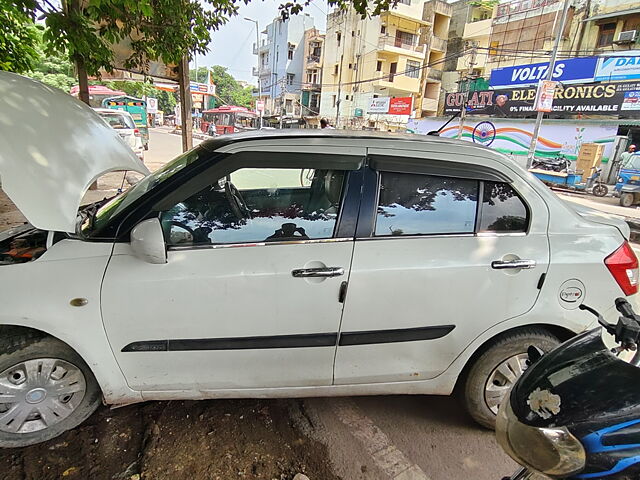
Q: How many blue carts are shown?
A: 2